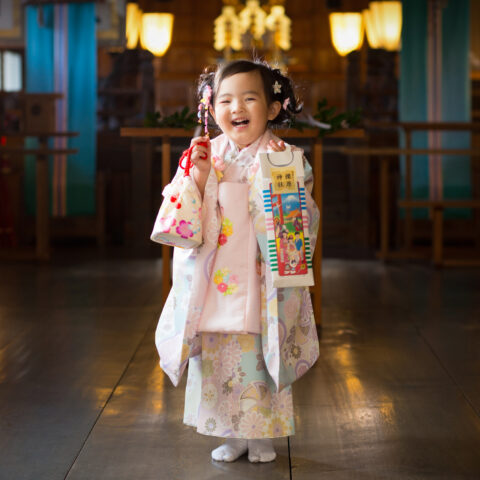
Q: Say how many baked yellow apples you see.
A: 0